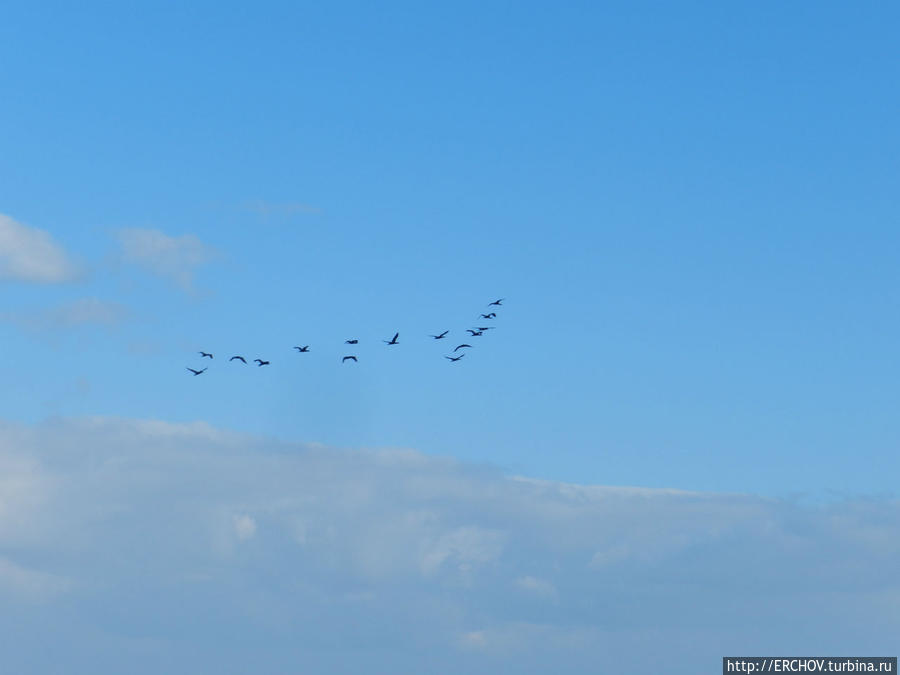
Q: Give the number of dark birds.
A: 15